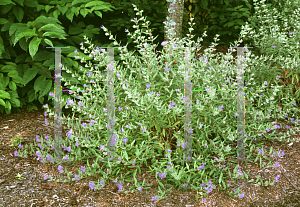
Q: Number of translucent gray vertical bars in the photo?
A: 4